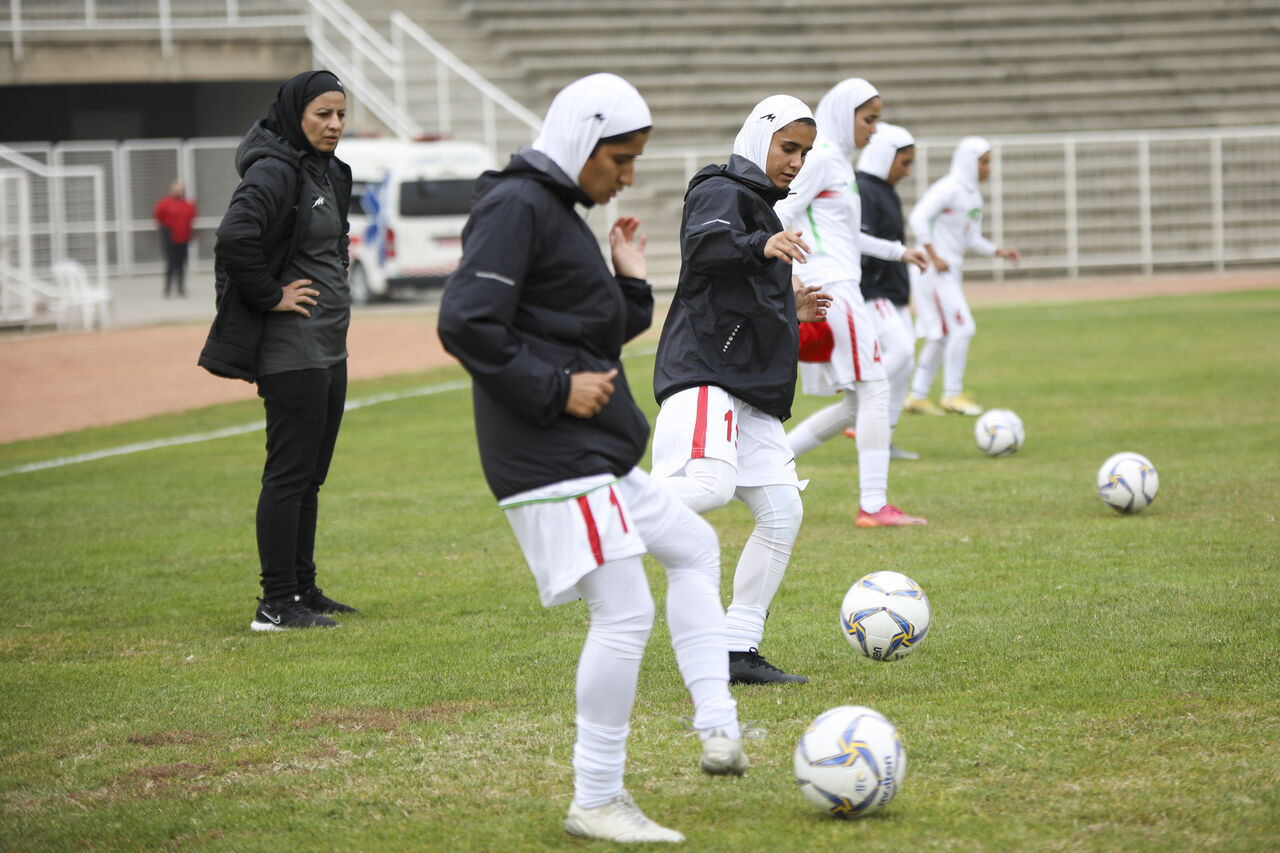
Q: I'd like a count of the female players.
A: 5